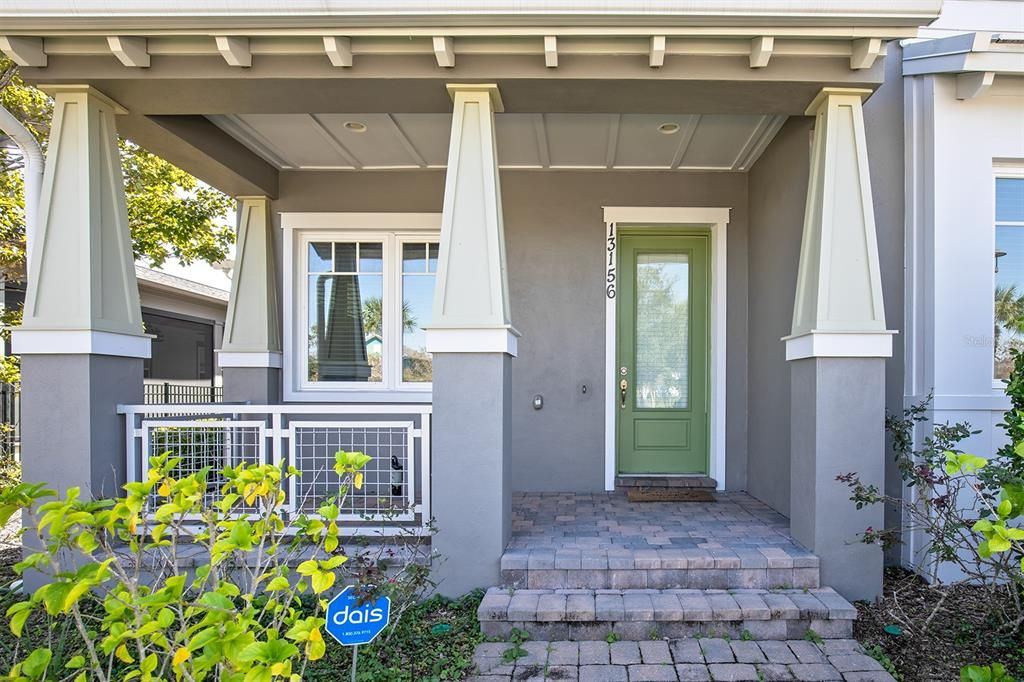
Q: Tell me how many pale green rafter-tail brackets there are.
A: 9